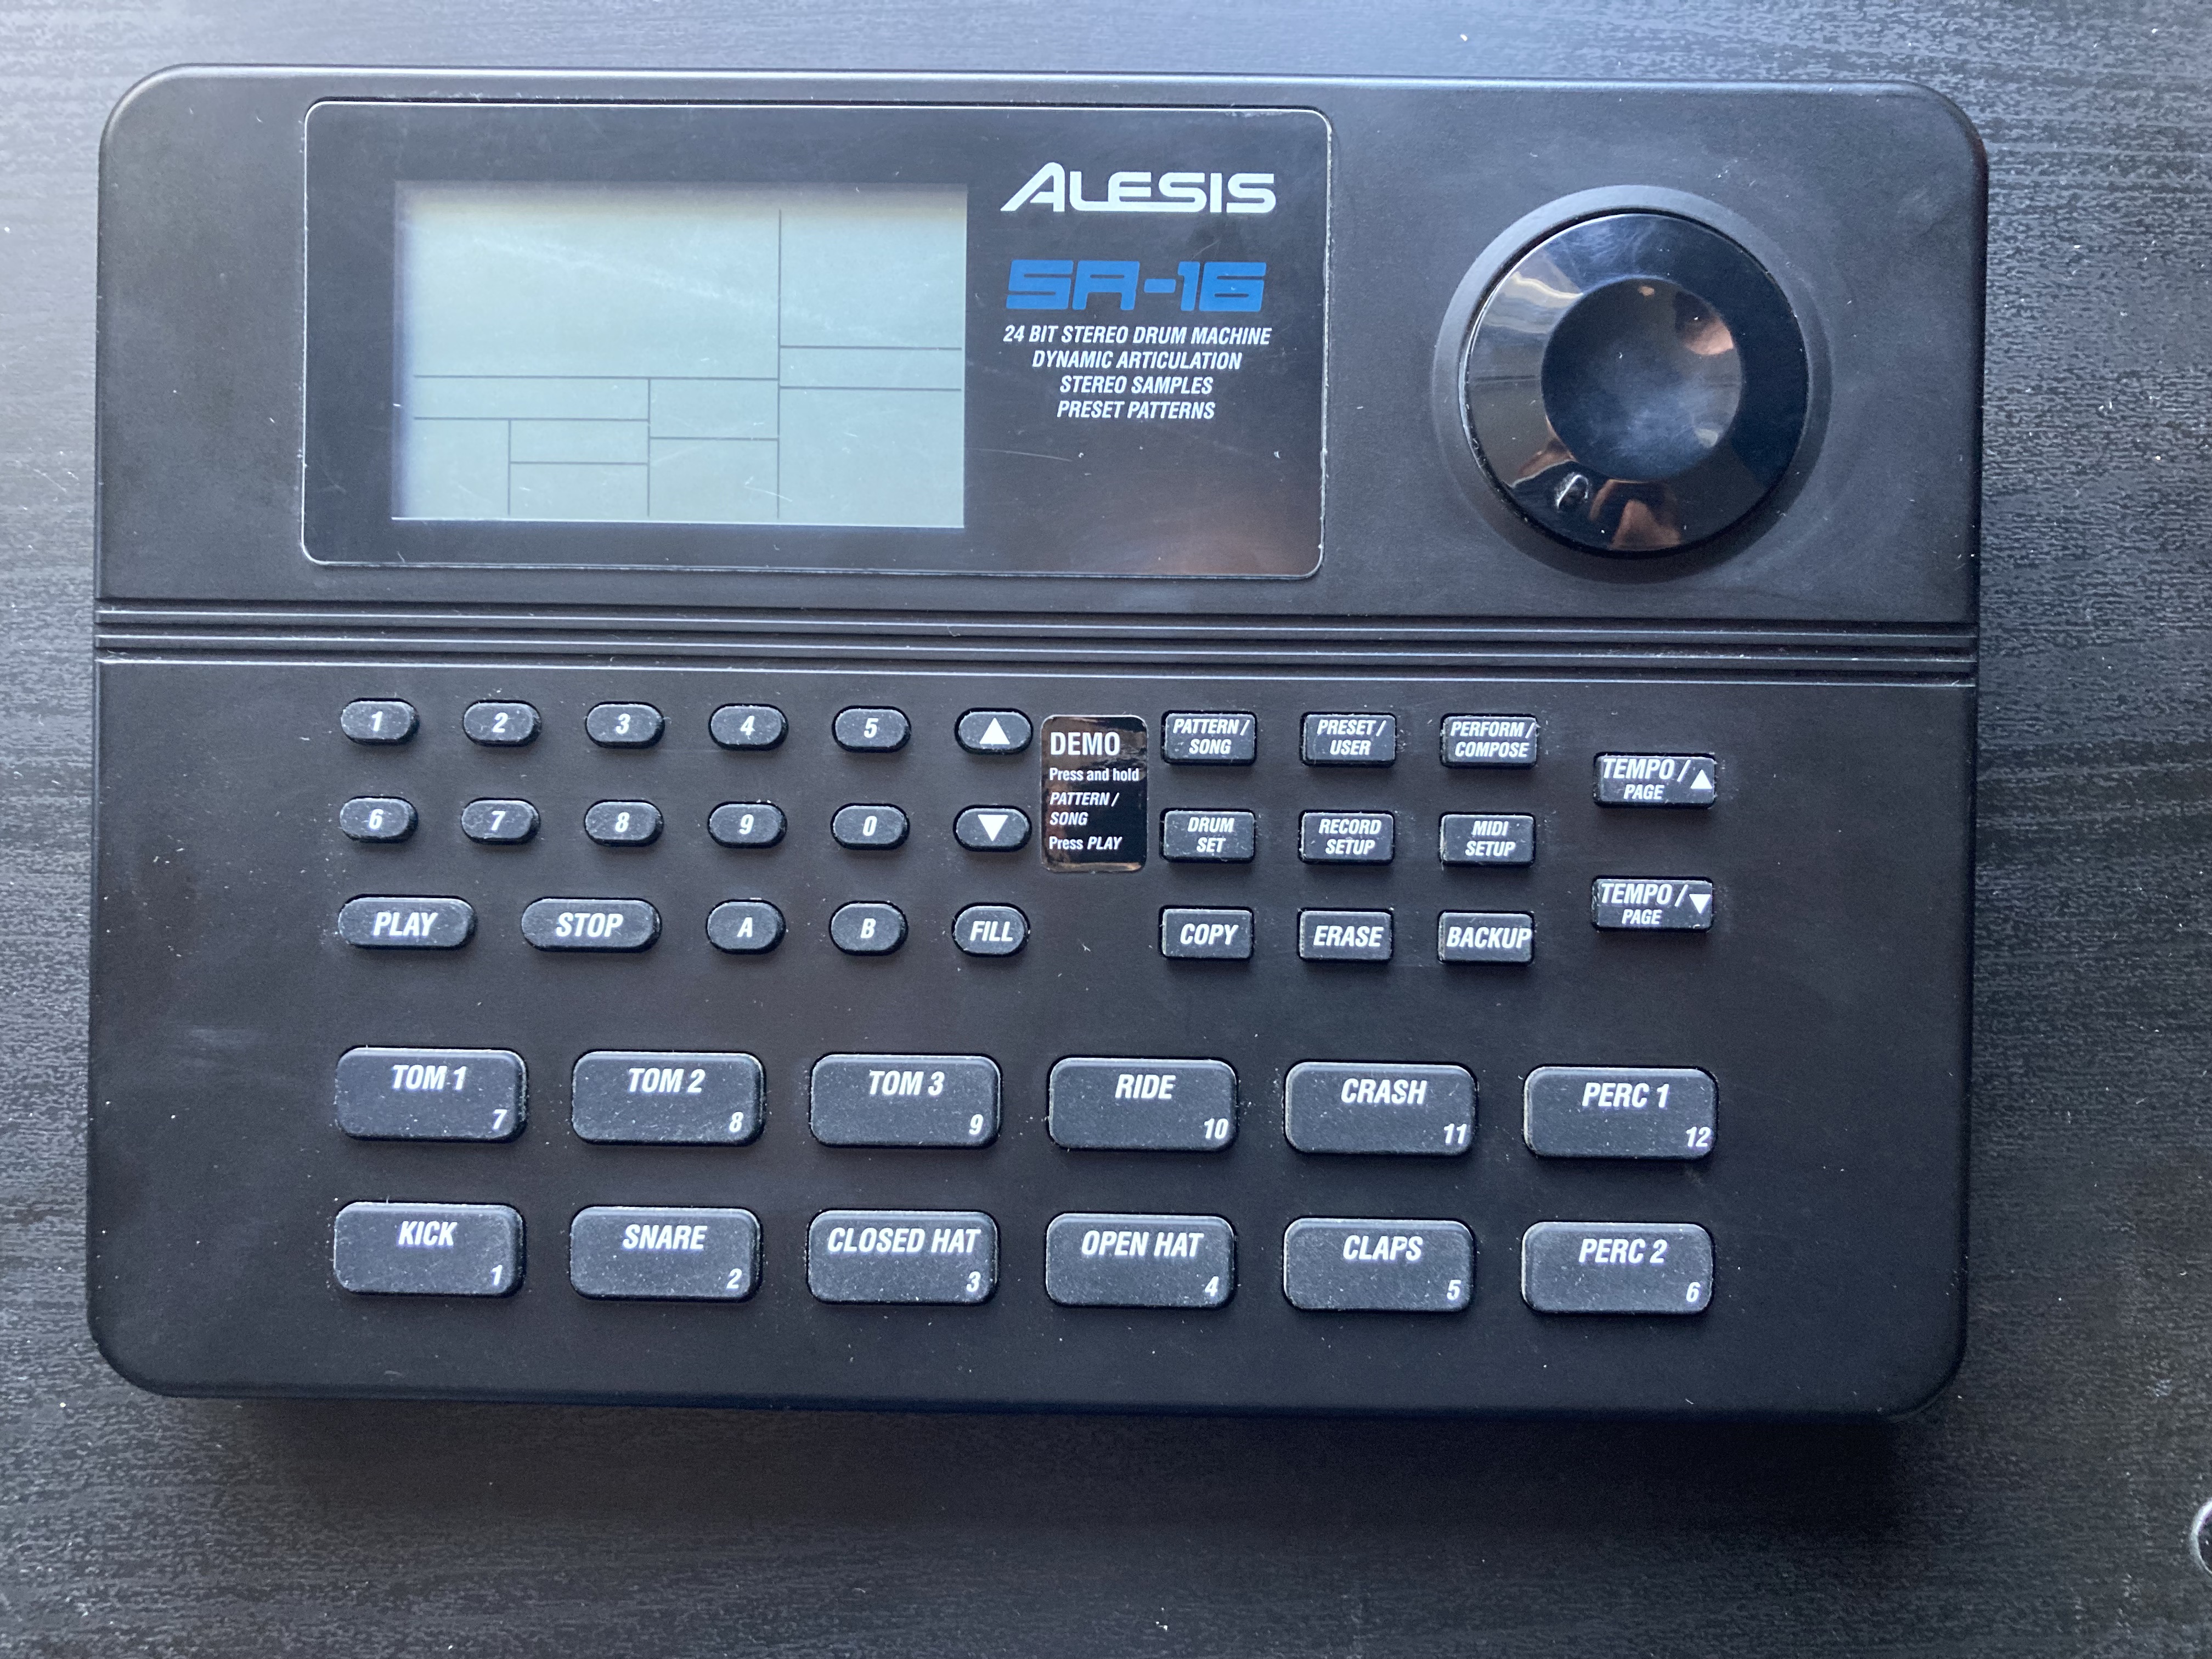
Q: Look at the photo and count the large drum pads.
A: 12